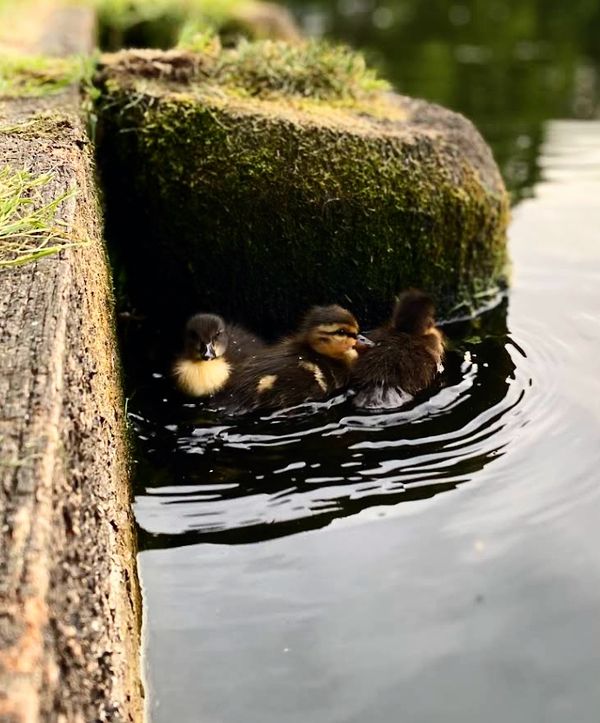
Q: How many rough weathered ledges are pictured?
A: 1